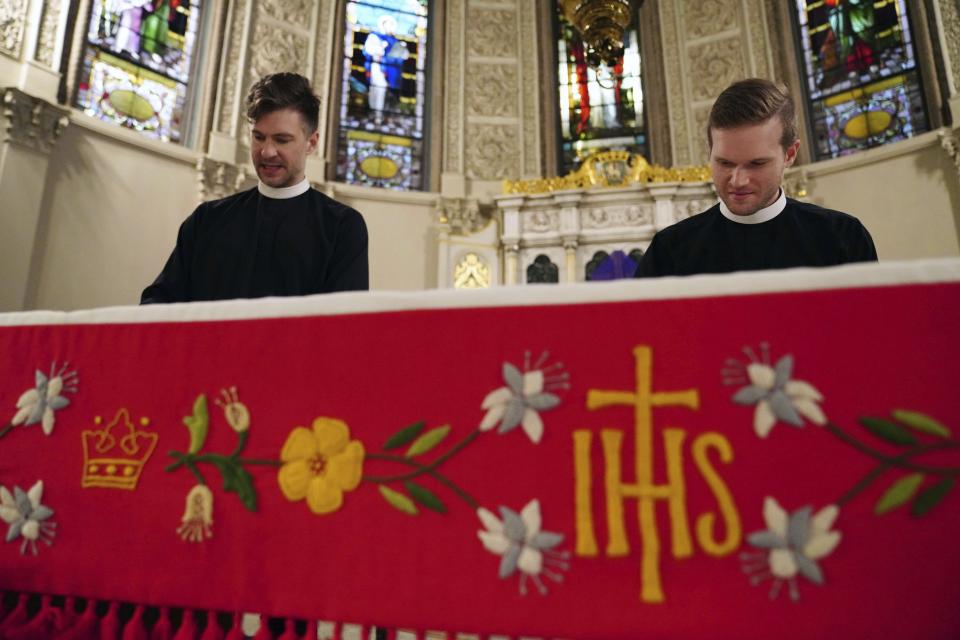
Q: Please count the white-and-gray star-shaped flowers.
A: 6